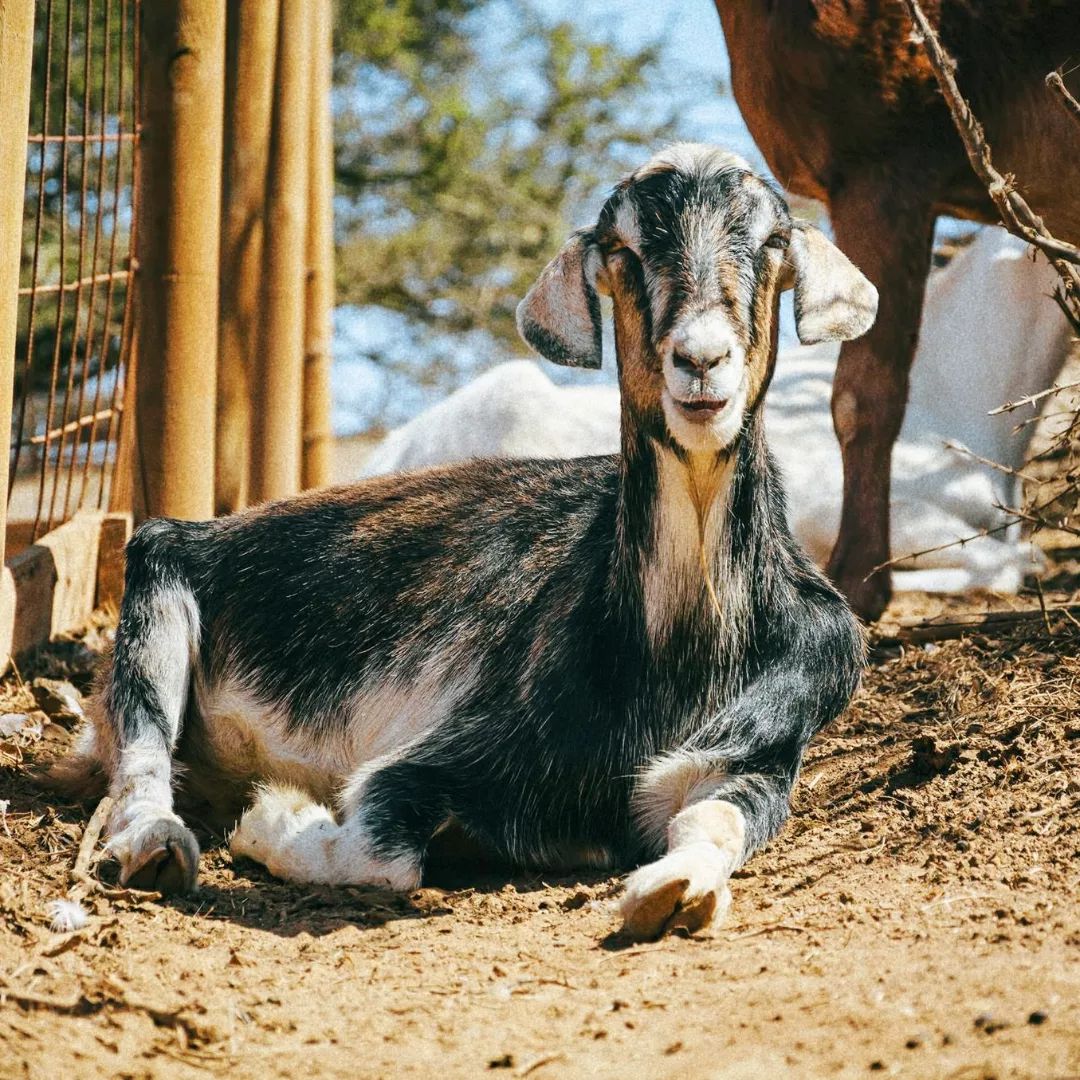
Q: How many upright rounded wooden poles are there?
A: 4